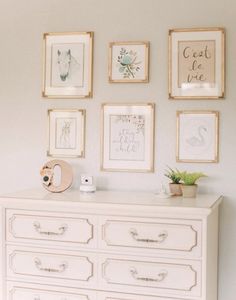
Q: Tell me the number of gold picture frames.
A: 6